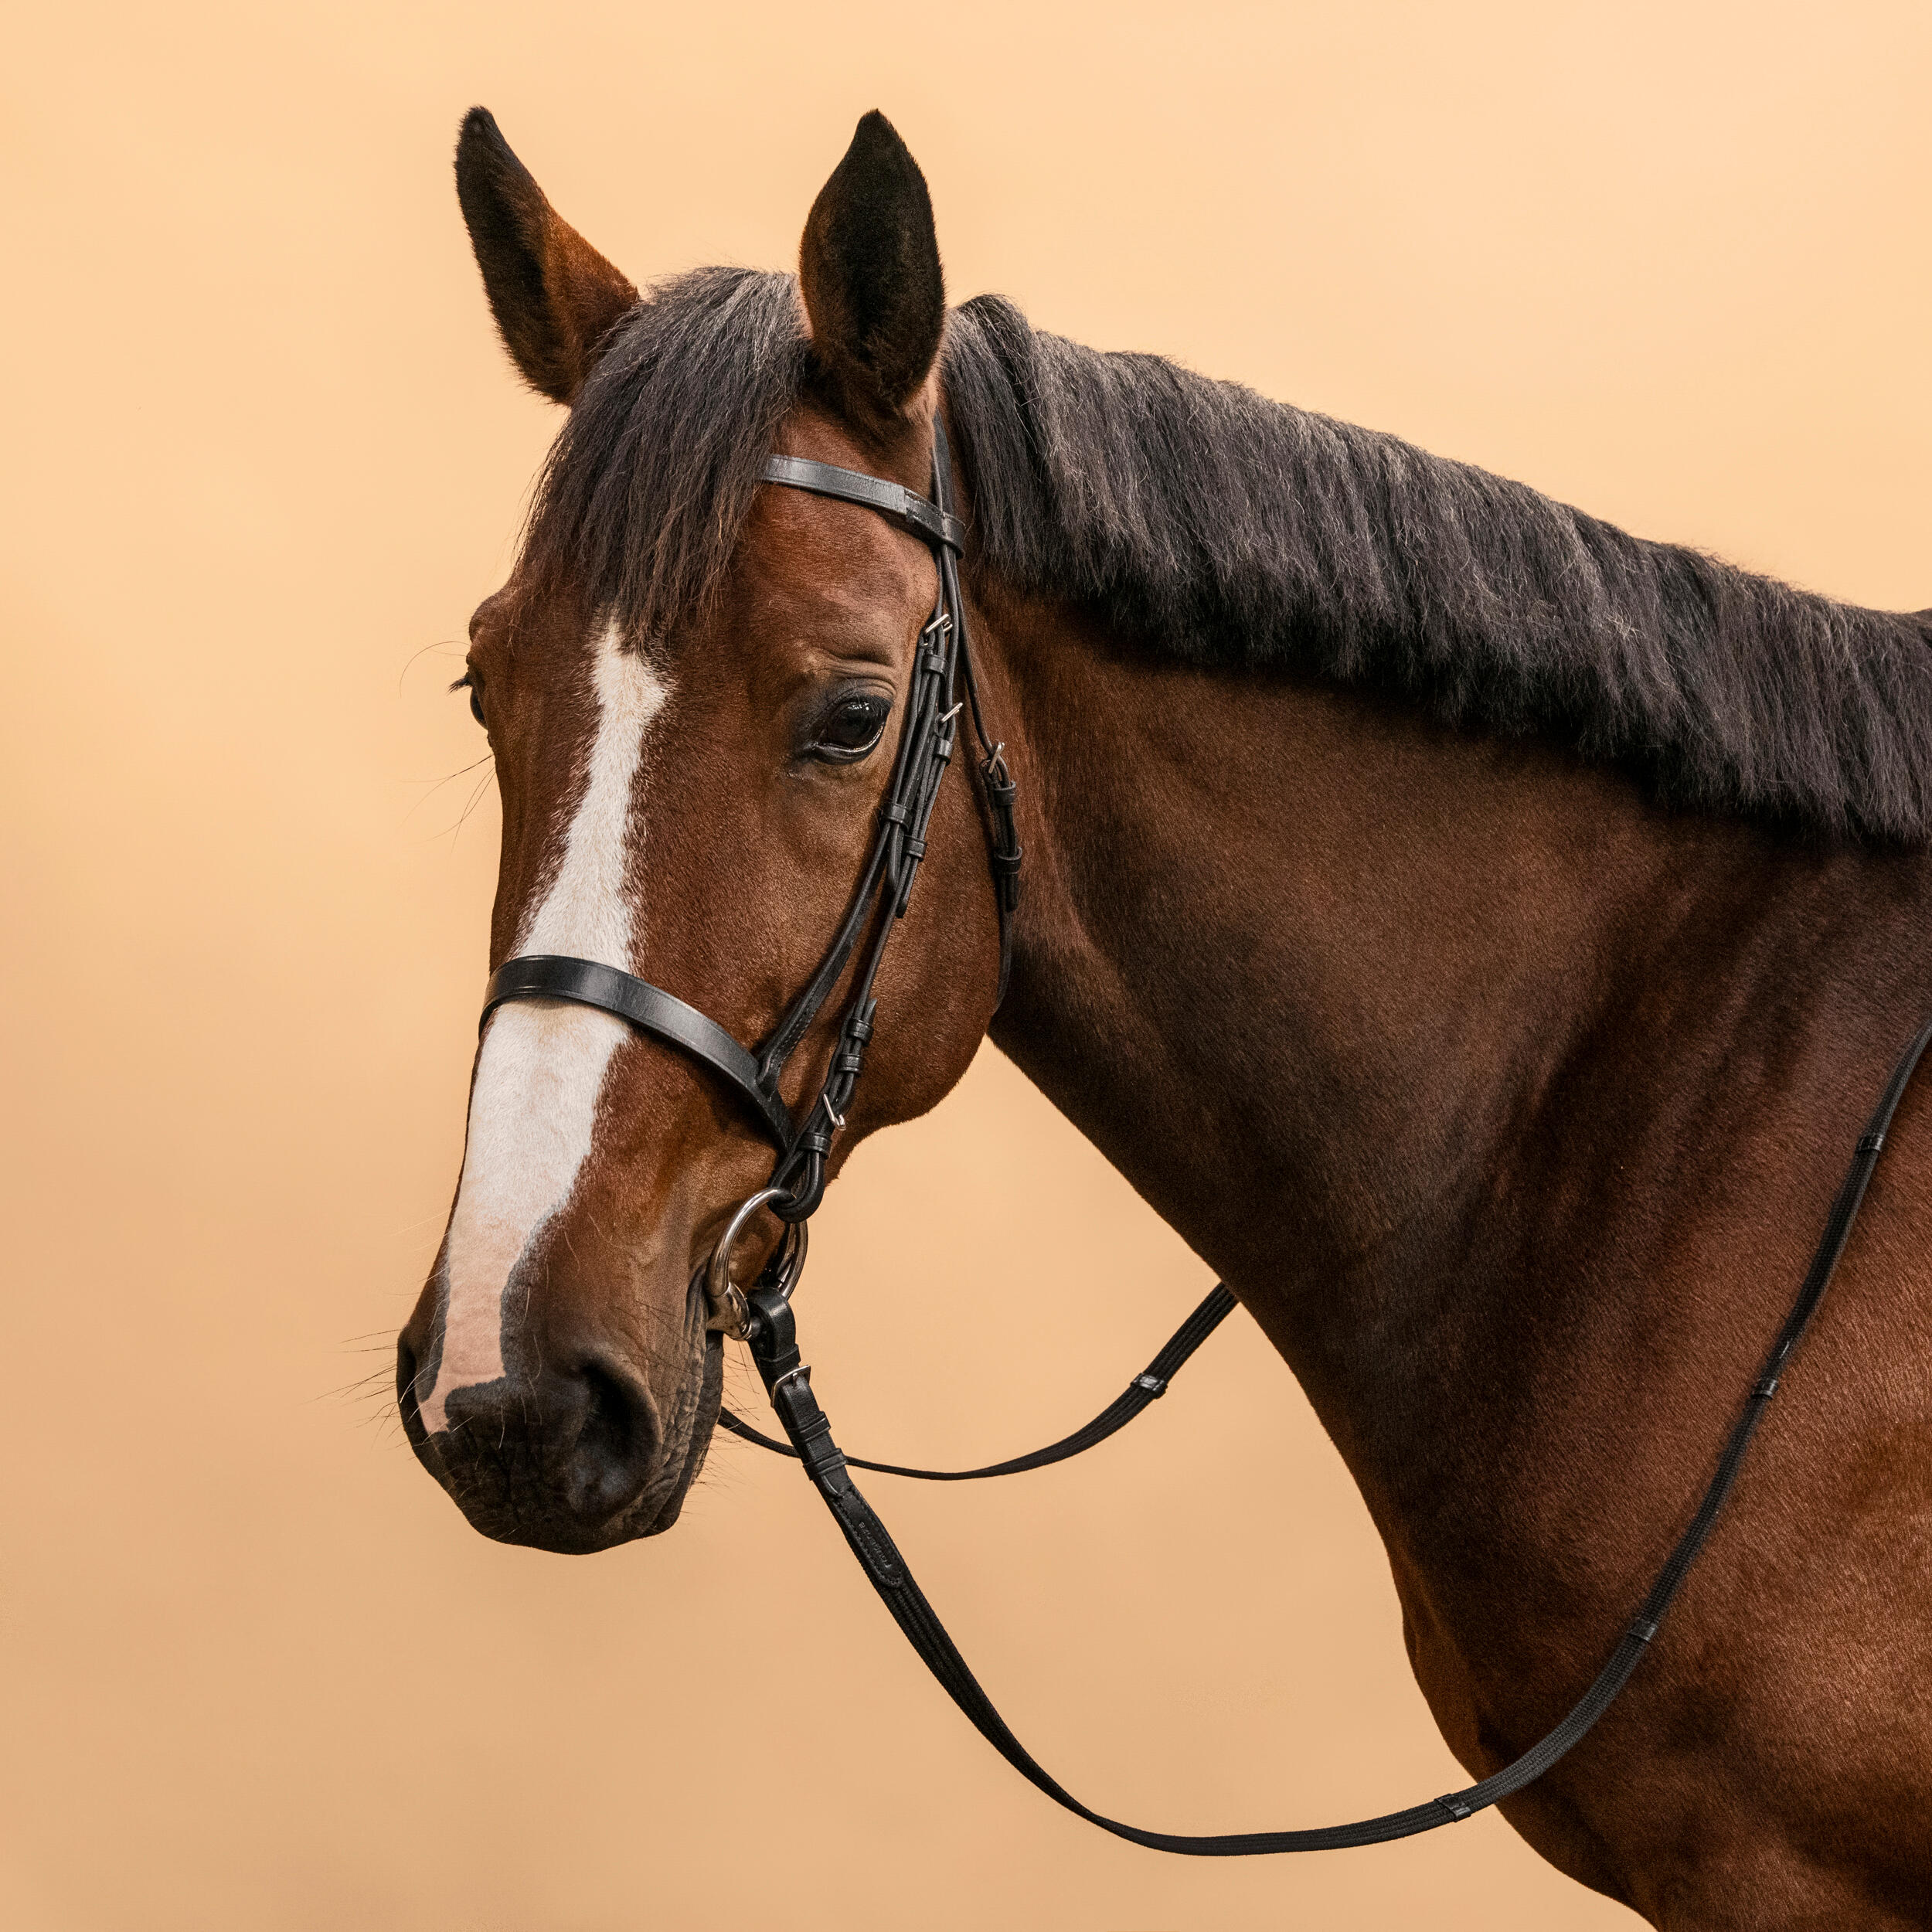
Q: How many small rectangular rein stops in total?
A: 5